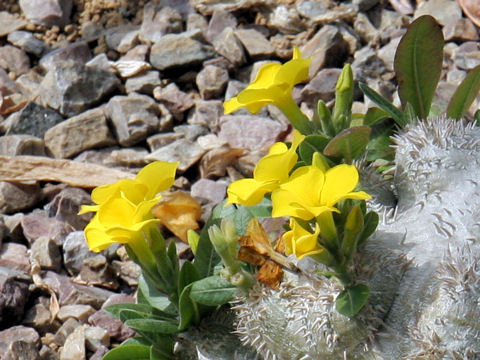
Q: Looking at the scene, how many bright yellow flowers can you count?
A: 6